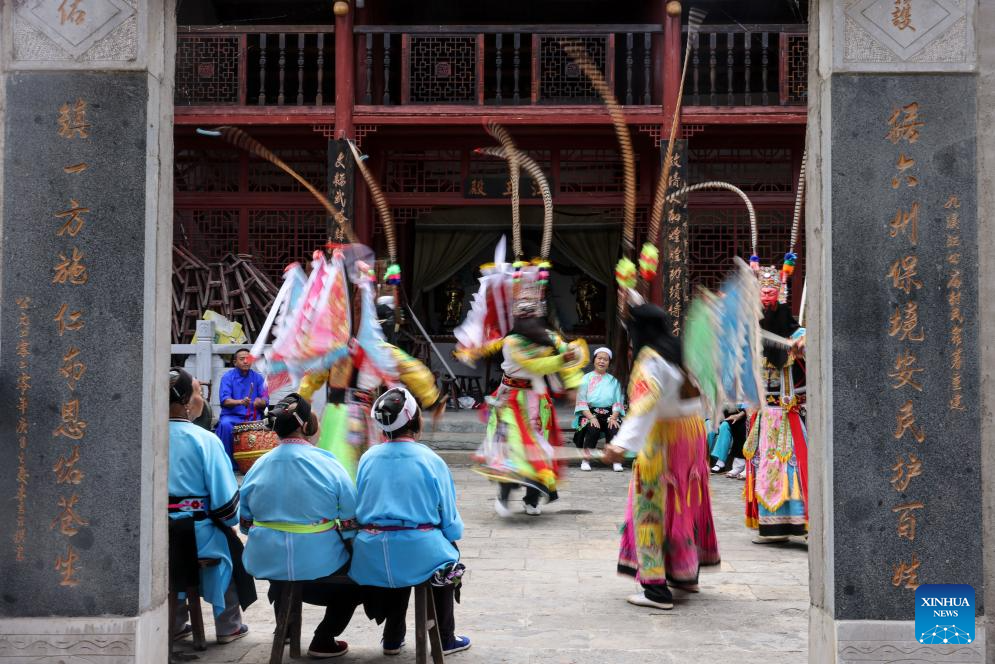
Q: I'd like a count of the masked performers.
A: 4